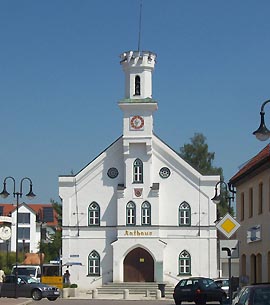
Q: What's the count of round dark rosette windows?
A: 2